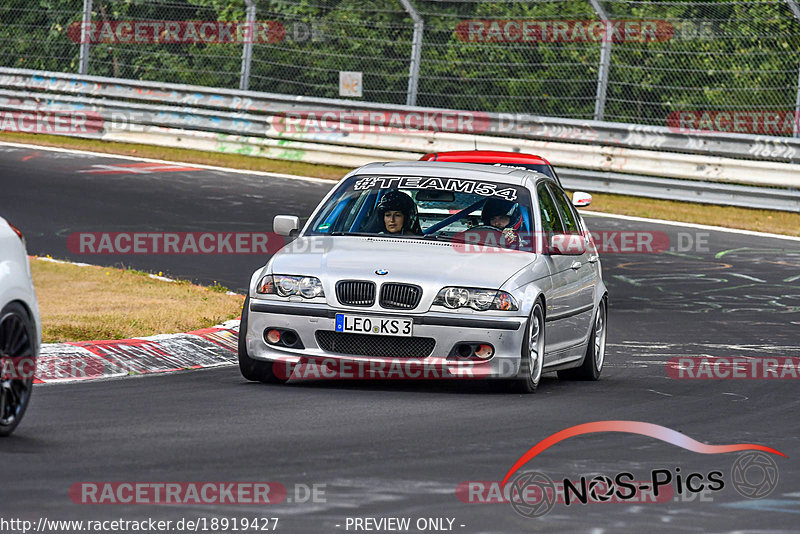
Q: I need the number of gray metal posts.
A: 5